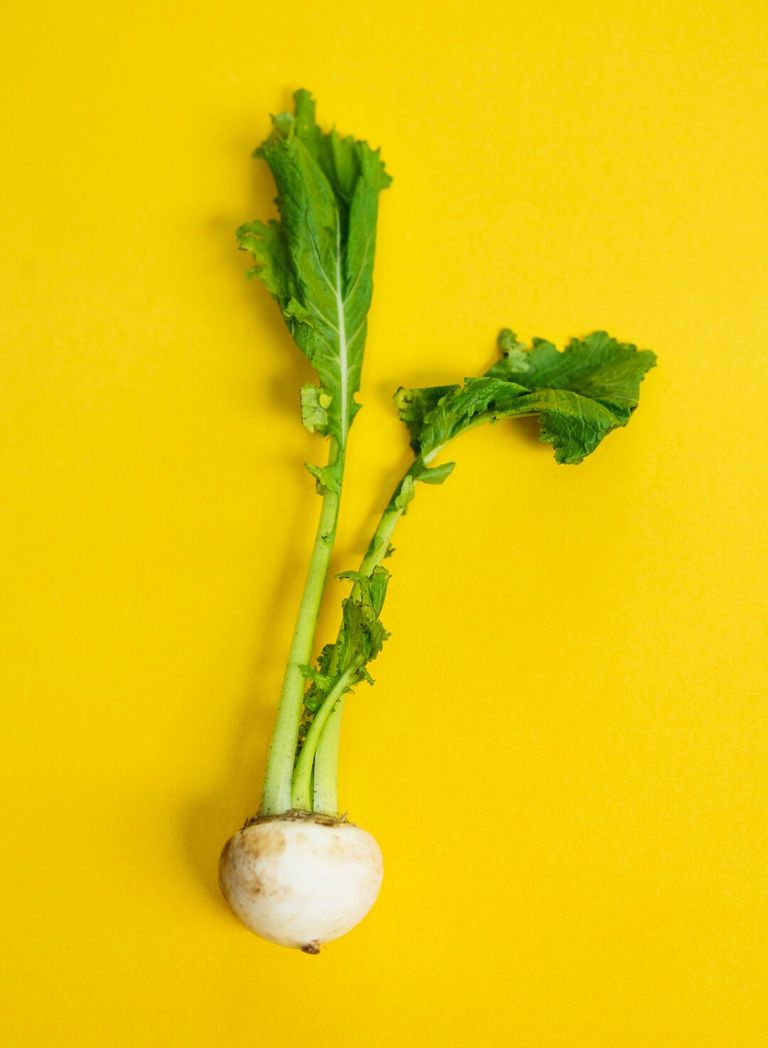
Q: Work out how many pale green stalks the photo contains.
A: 3